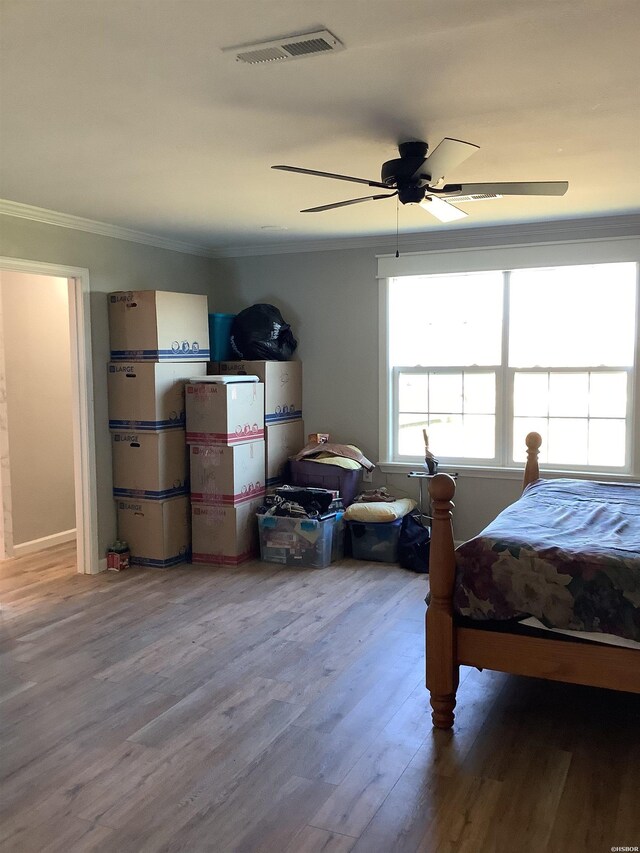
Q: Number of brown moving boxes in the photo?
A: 9